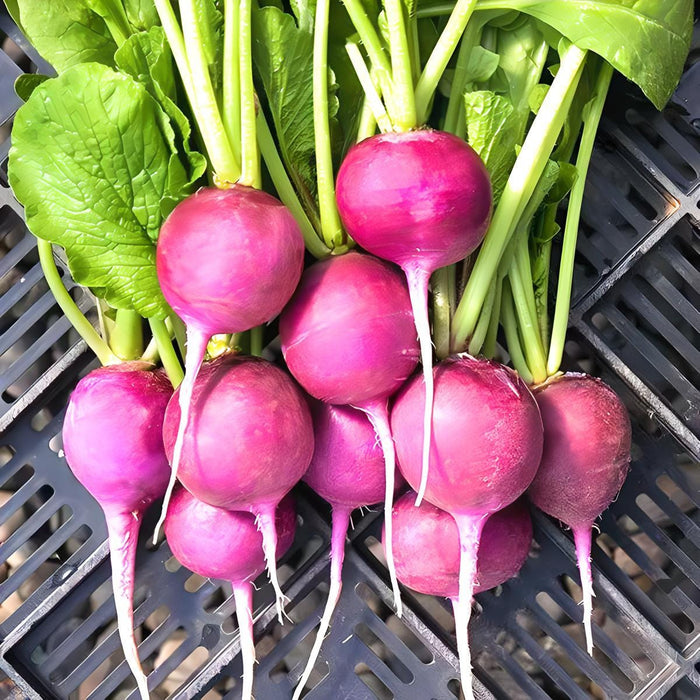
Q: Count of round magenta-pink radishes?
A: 10